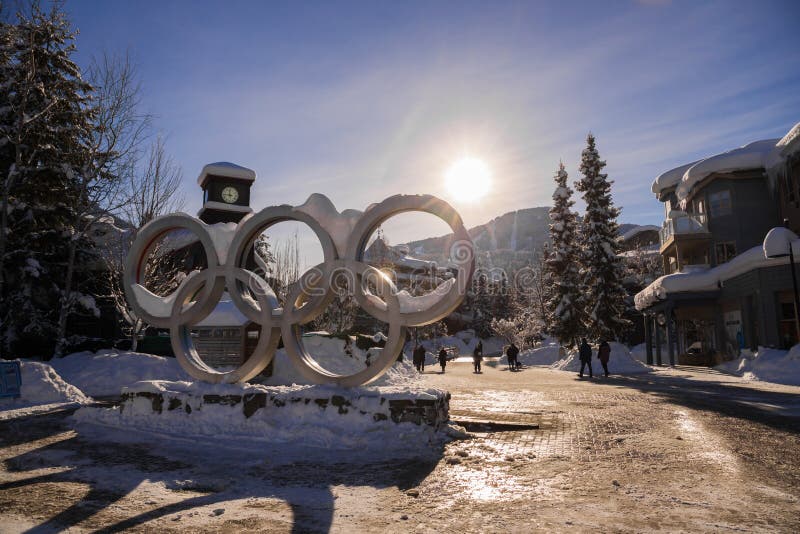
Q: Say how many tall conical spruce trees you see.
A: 2